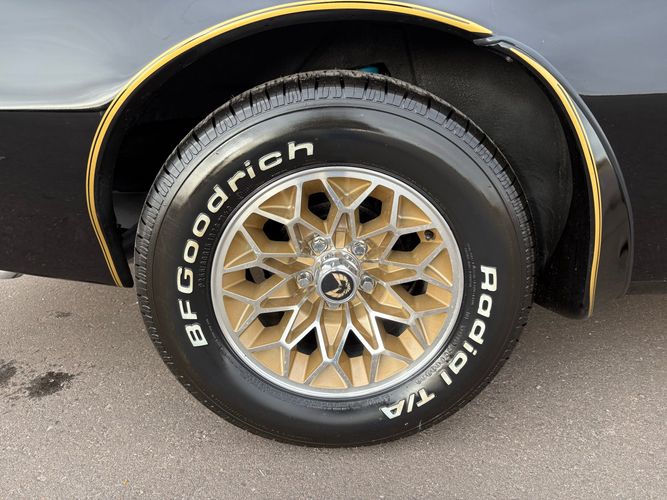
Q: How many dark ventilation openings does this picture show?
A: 10